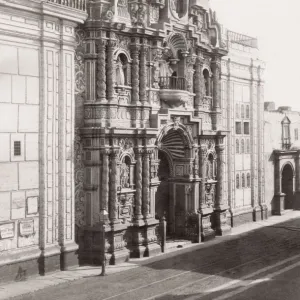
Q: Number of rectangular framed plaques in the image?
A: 3